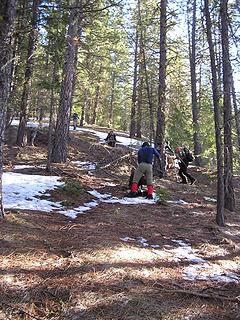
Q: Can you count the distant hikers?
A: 2